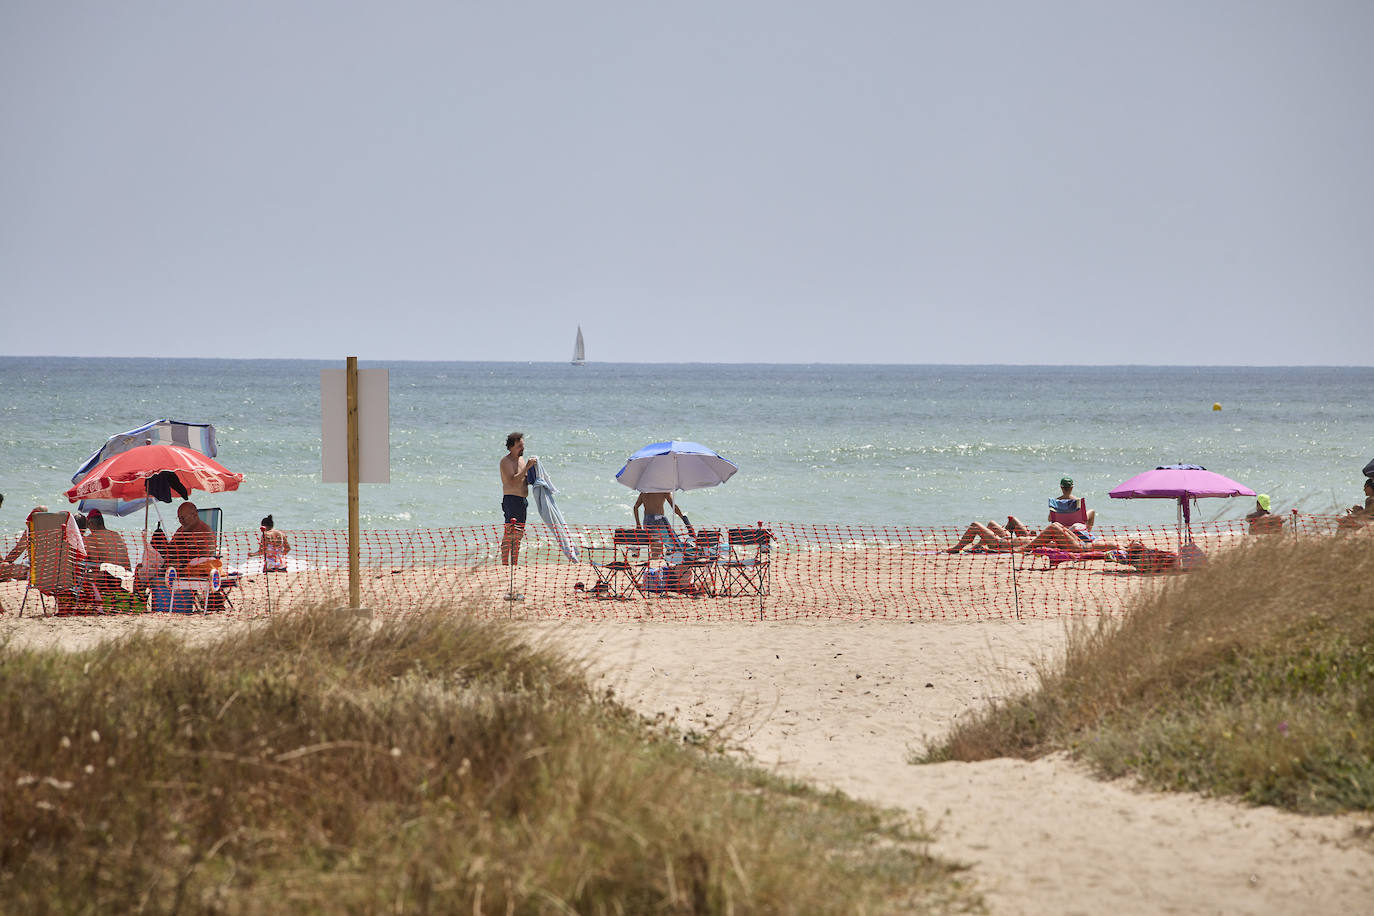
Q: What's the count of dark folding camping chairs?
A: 3